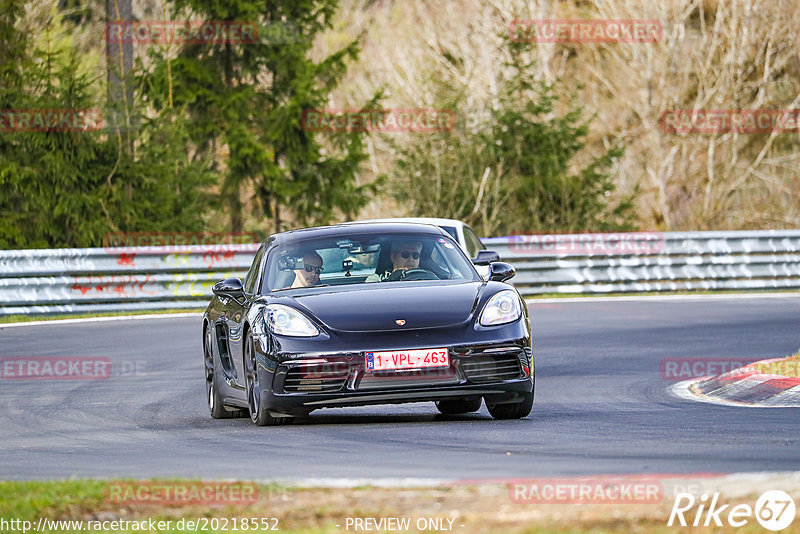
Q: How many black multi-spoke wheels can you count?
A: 2